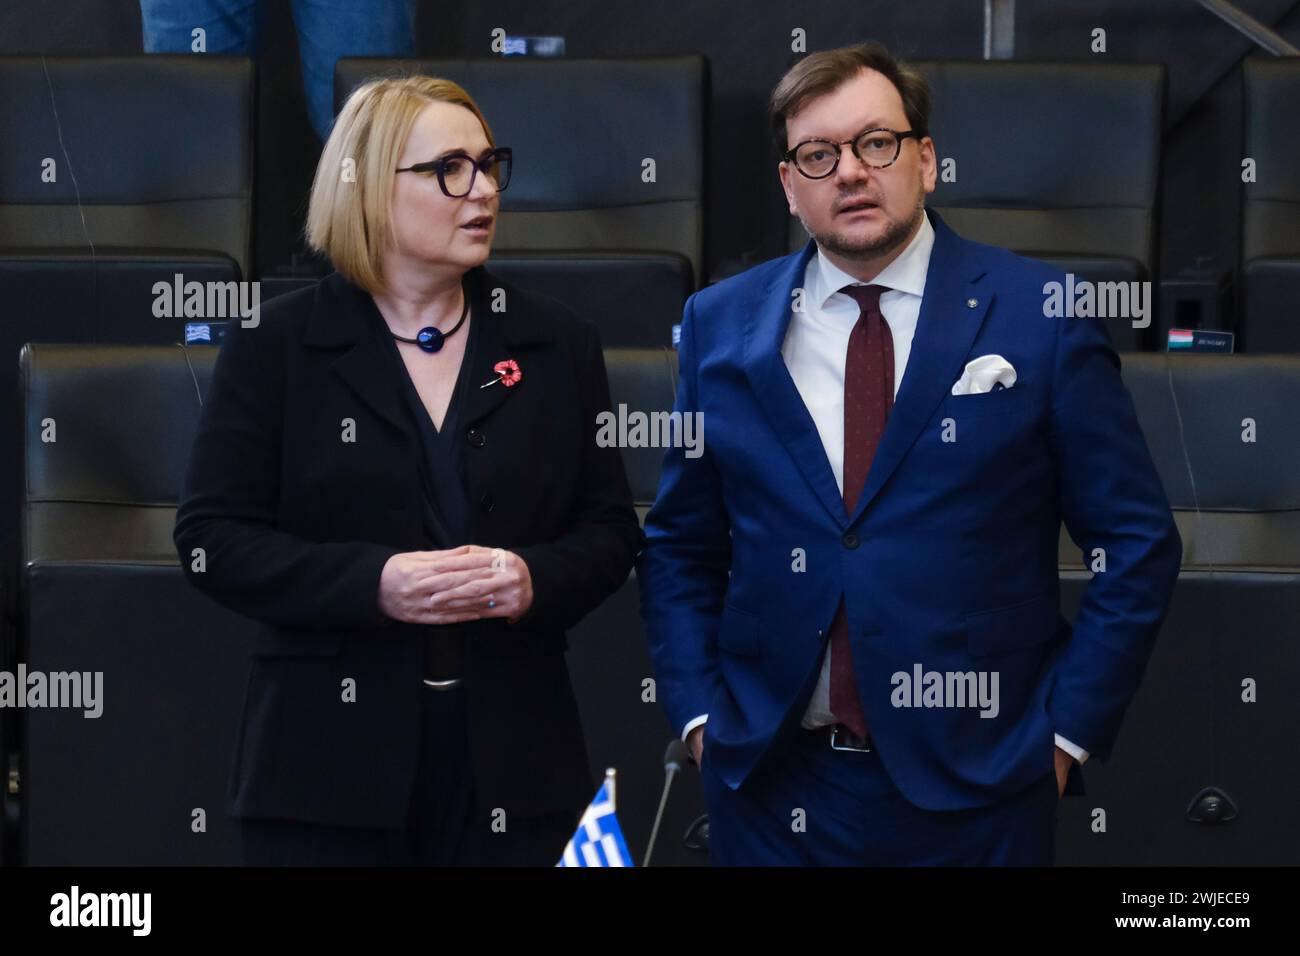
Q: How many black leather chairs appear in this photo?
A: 7